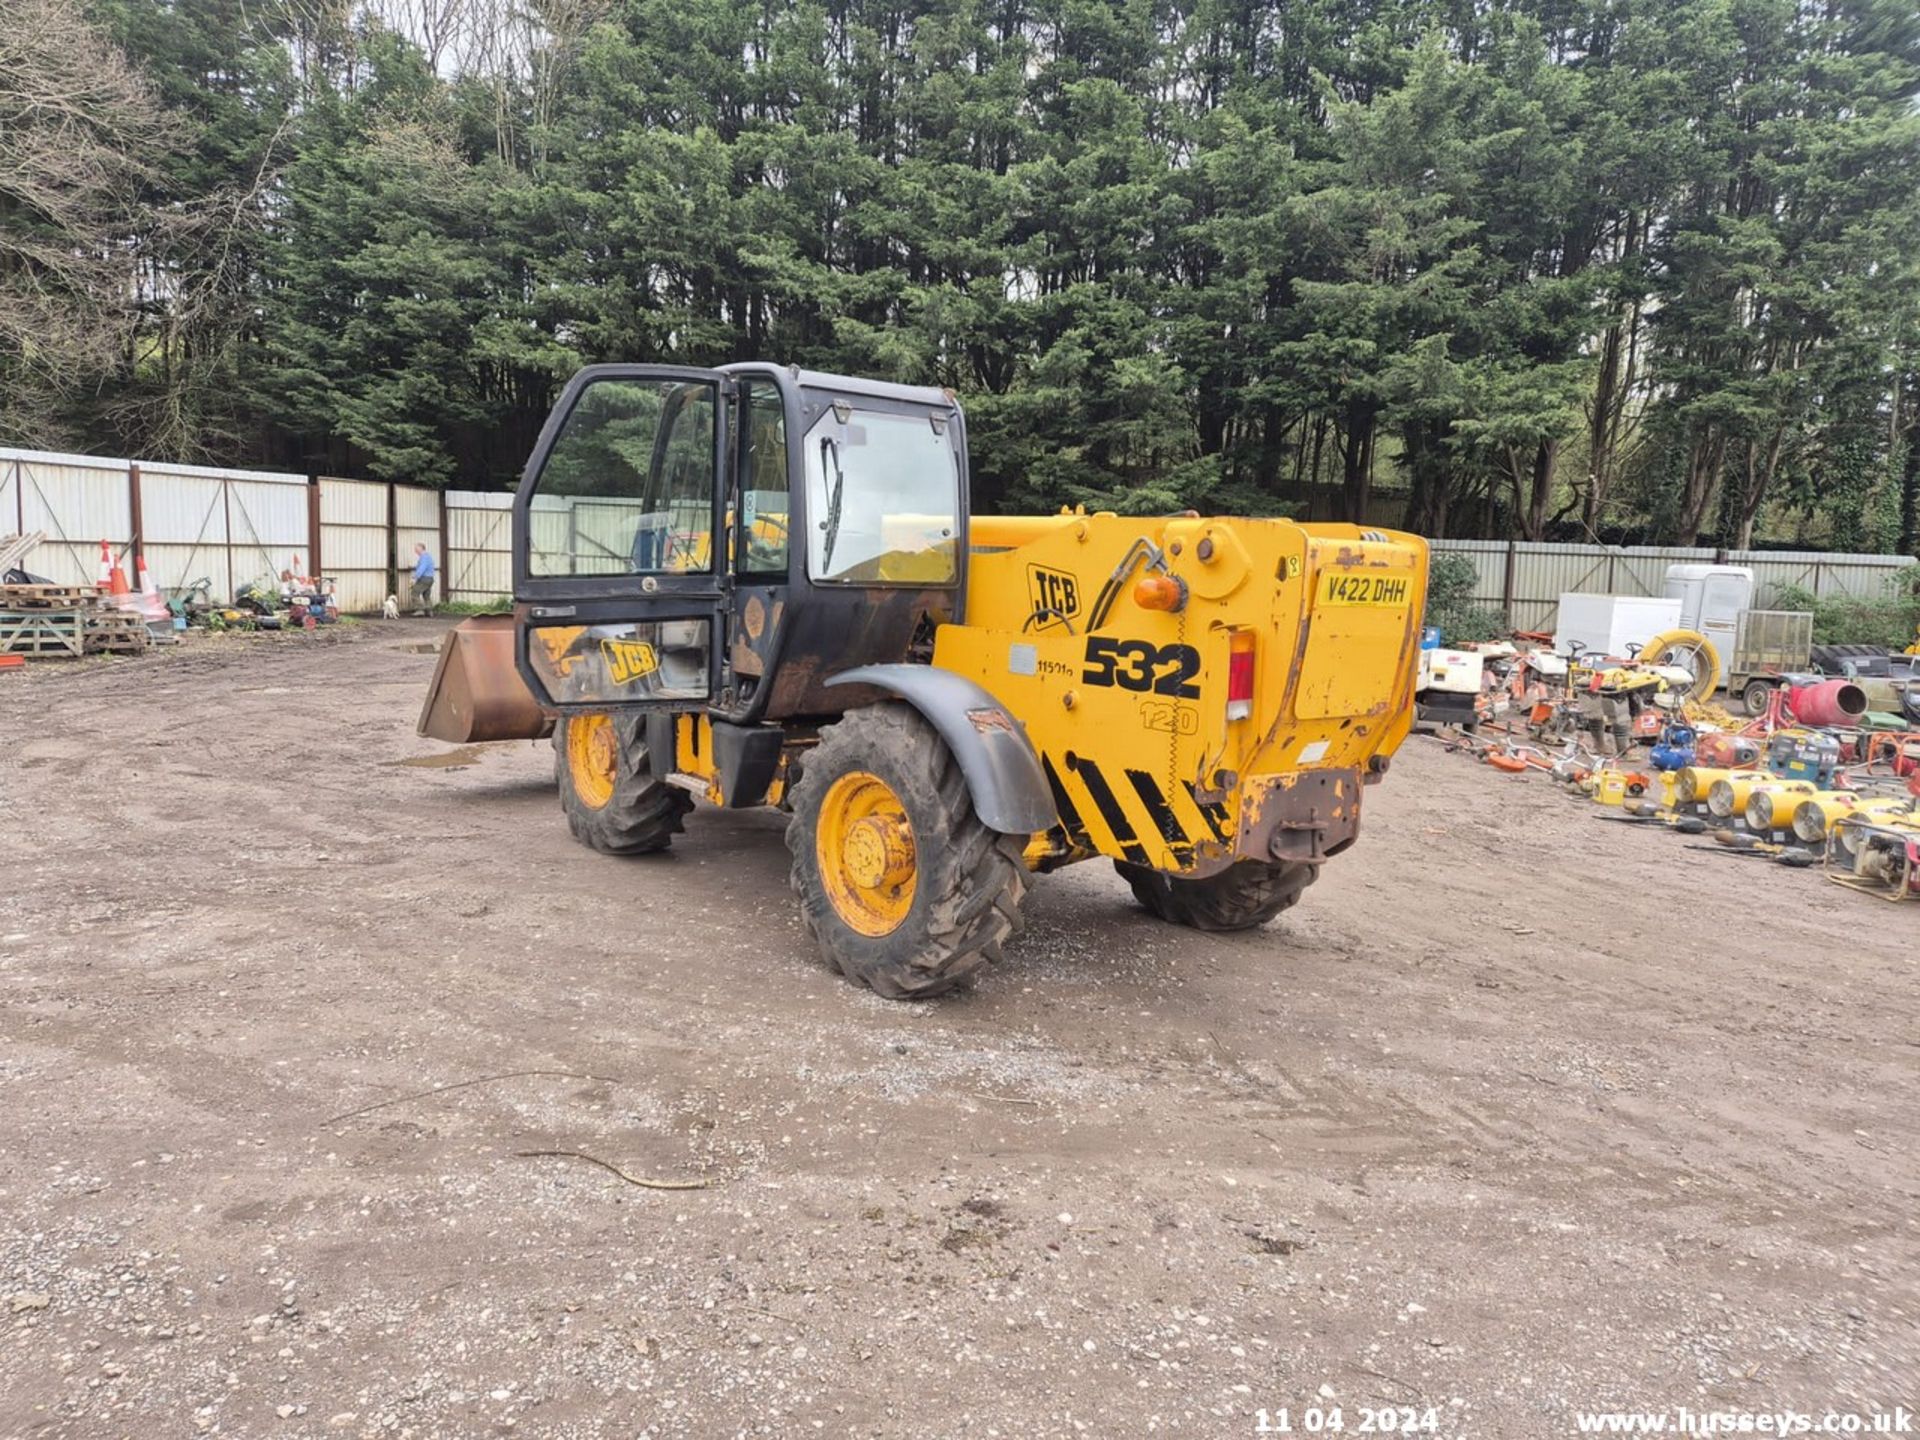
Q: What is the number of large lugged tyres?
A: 3